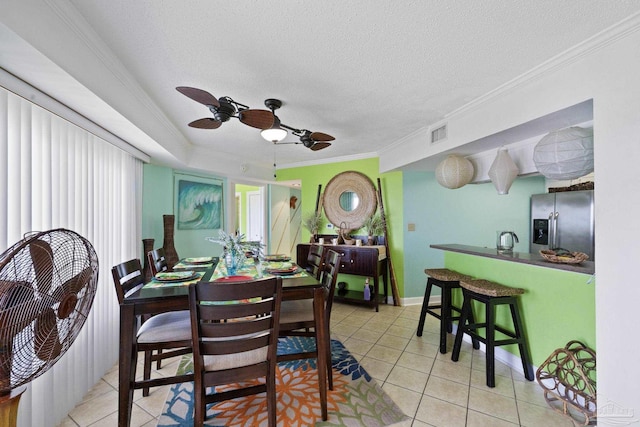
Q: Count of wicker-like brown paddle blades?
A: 5